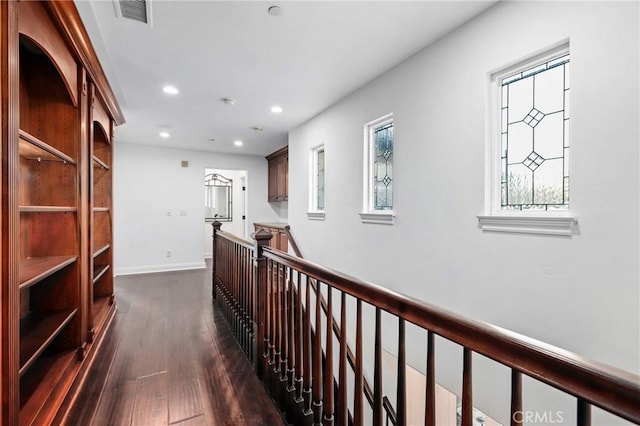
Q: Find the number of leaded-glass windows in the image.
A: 3